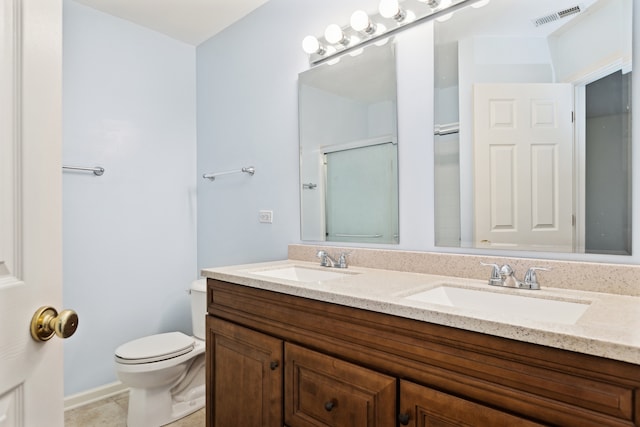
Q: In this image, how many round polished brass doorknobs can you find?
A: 1